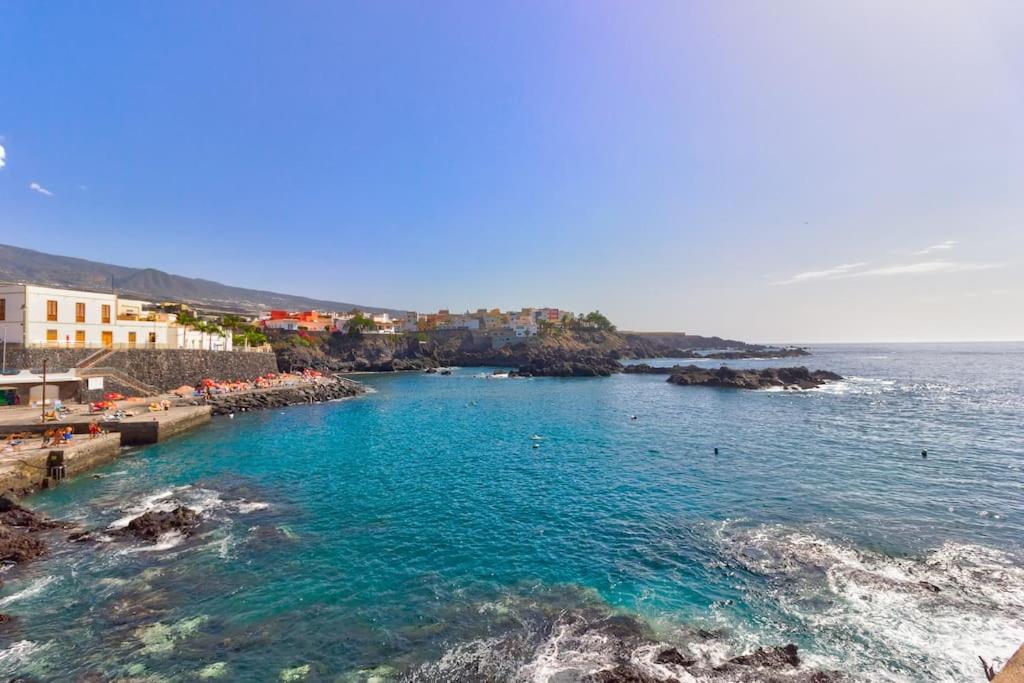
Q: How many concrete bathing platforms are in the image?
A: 2